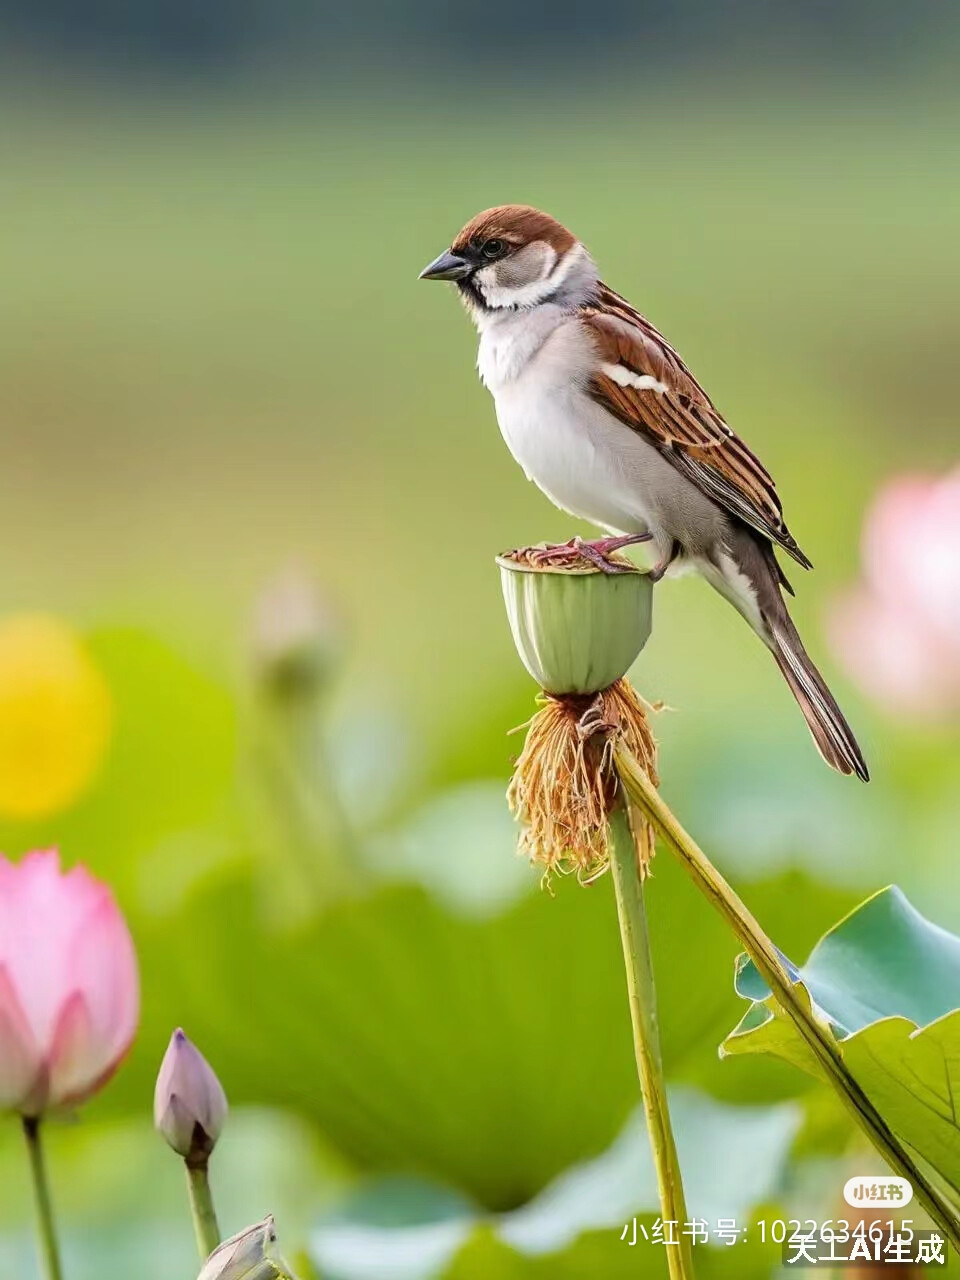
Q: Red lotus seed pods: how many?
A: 0